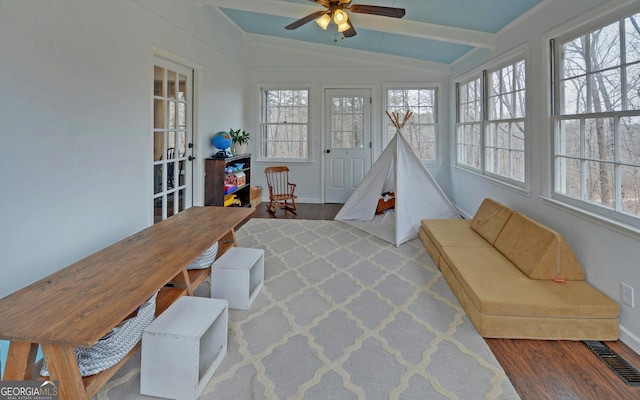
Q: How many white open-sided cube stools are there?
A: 2